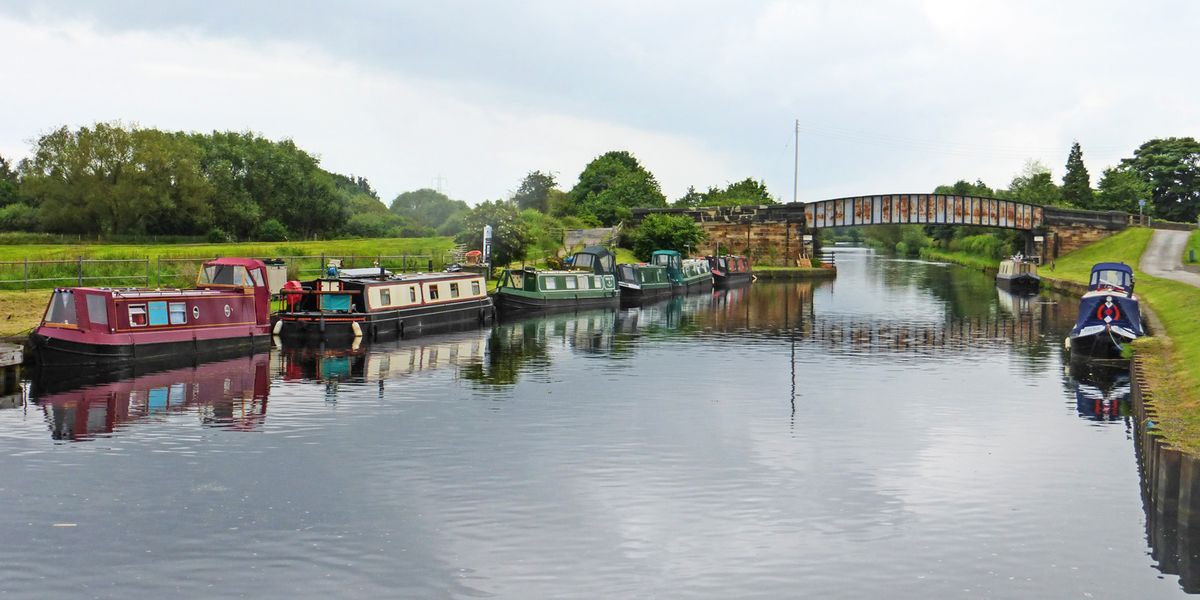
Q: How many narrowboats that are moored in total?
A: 8